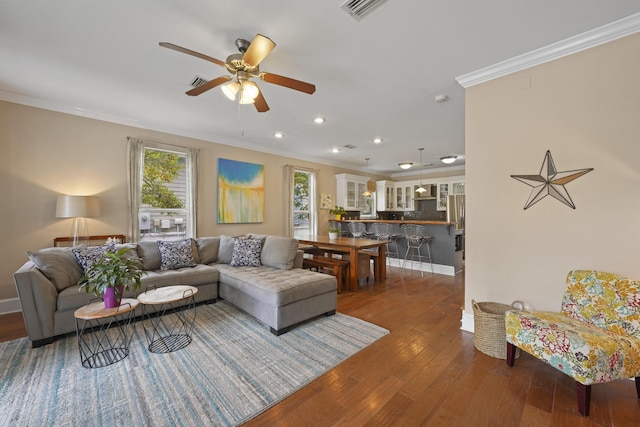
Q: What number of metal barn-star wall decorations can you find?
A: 1